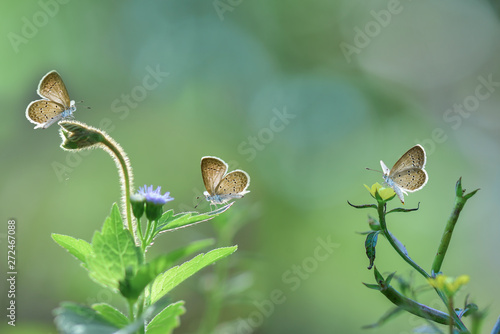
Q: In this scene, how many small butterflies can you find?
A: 3